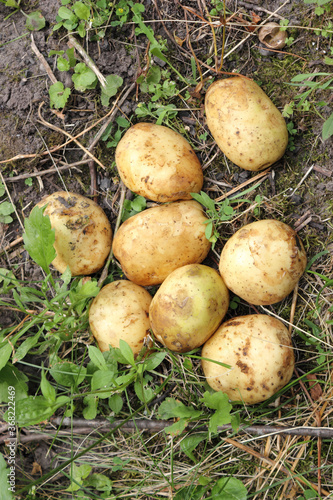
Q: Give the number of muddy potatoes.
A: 8